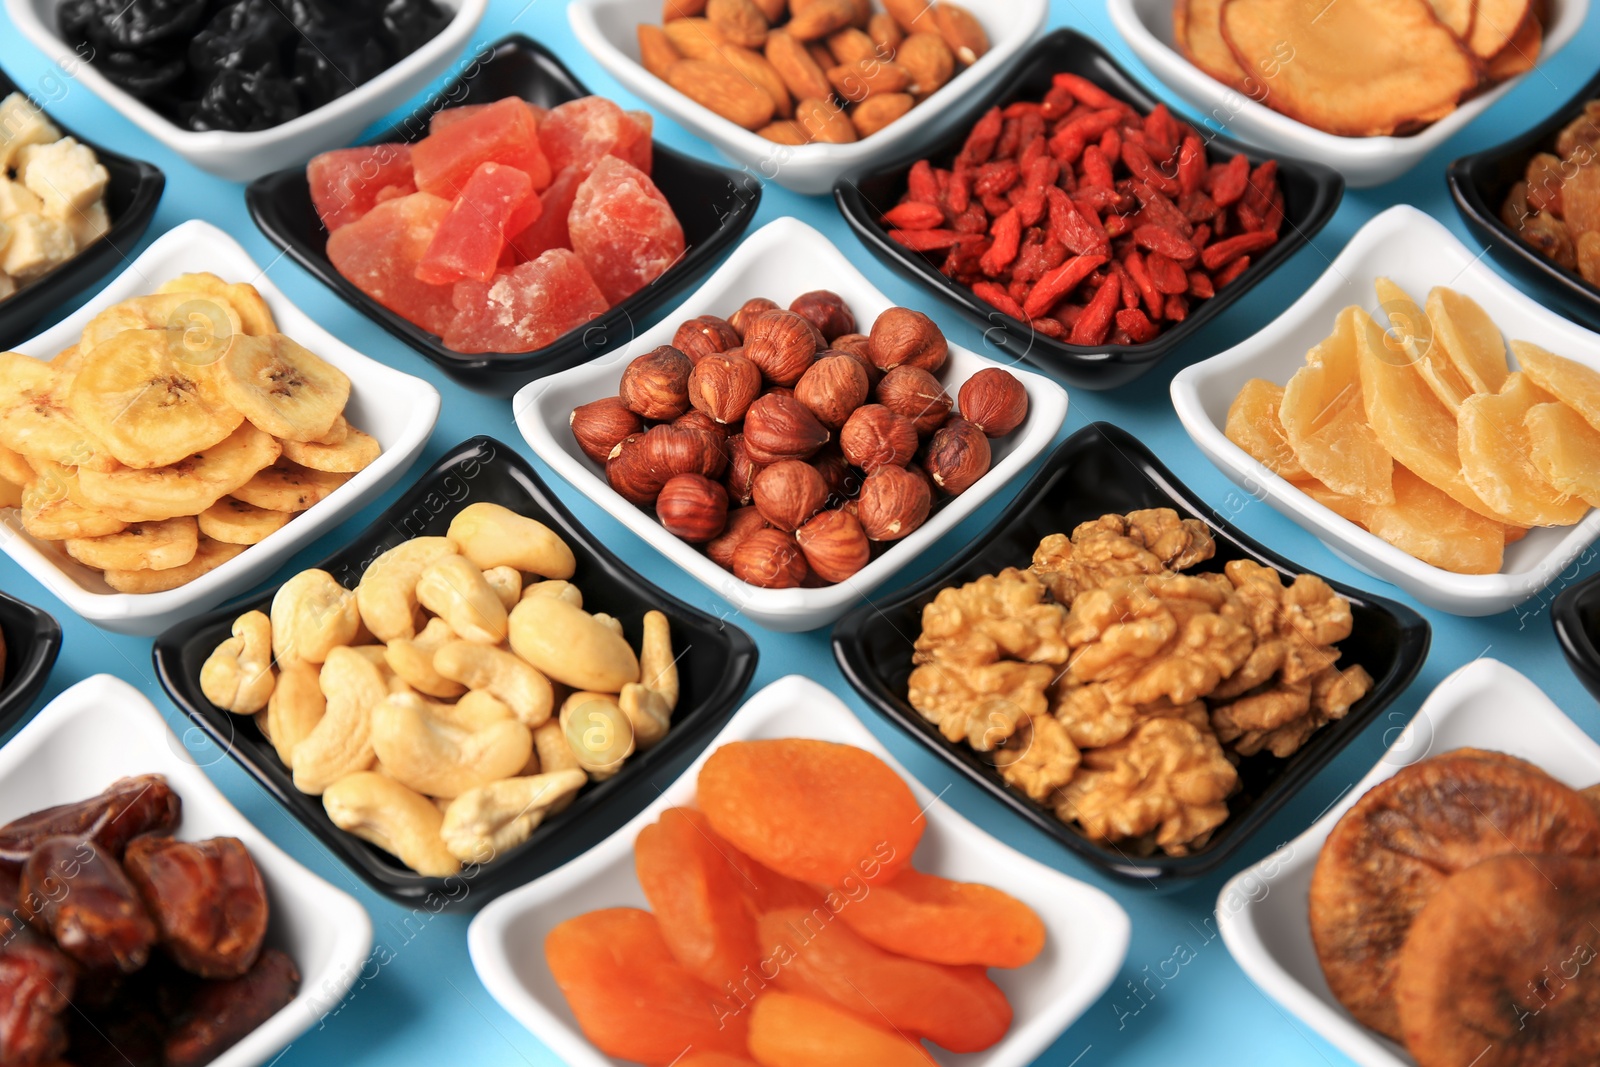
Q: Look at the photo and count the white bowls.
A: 9